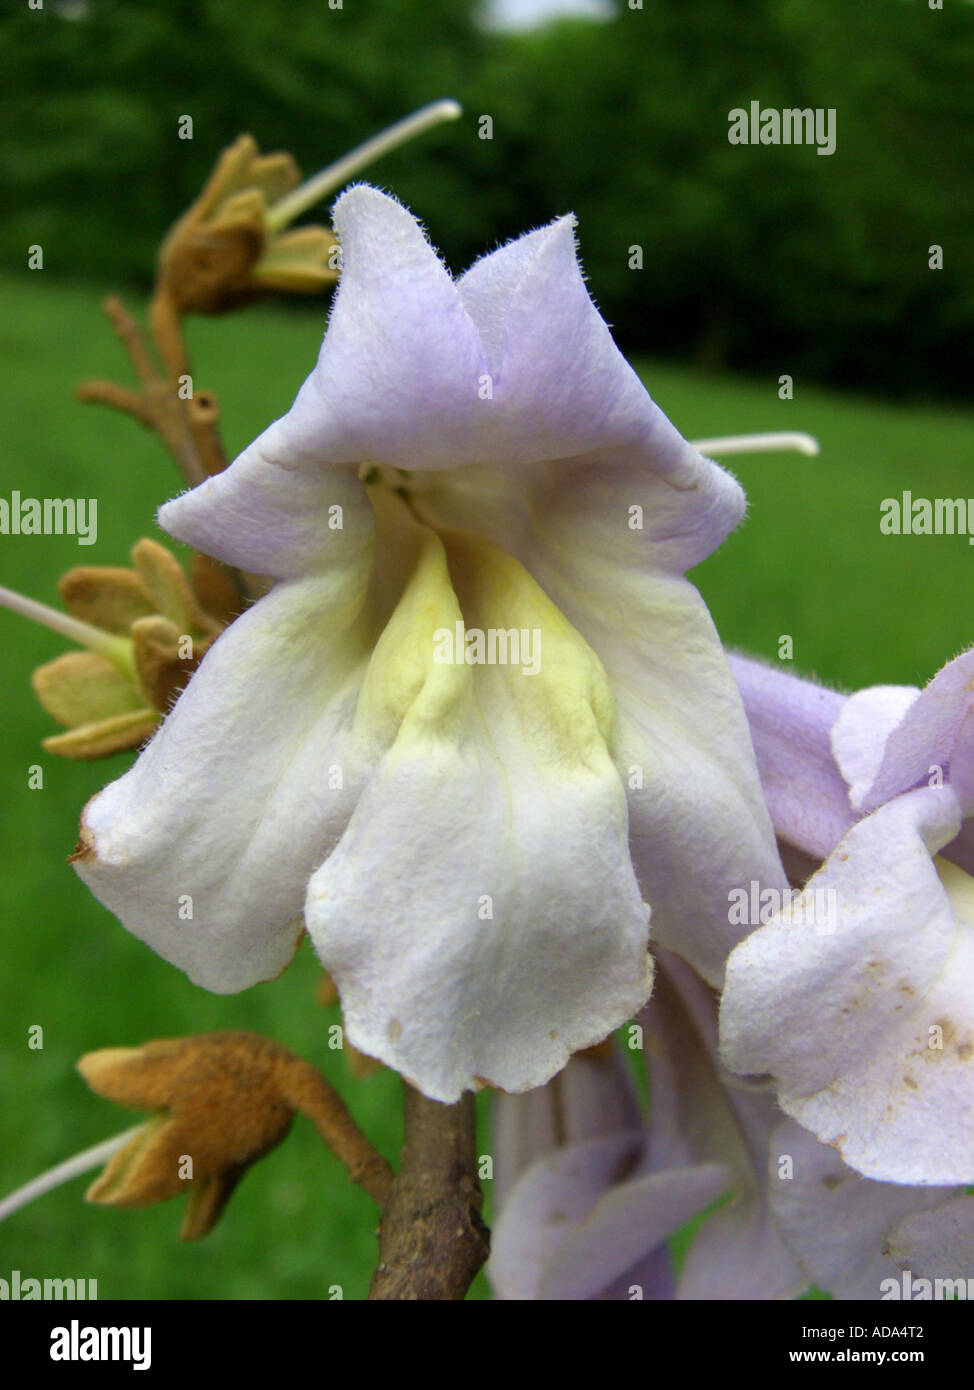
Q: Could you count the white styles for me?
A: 4